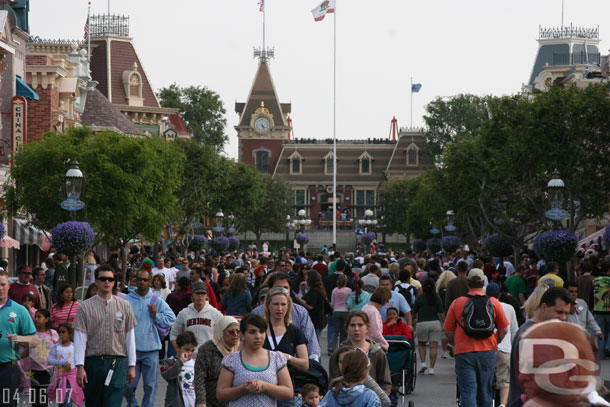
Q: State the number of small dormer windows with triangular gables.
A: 4